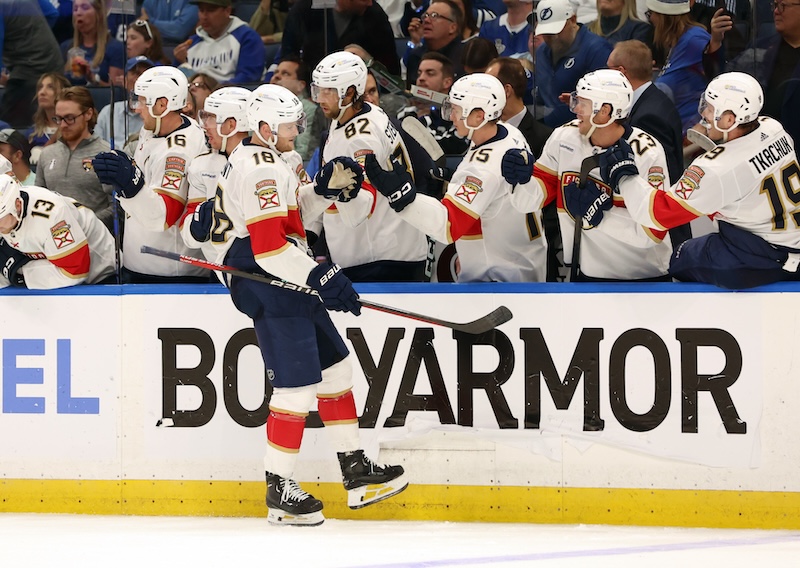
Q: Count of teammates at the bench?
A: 7